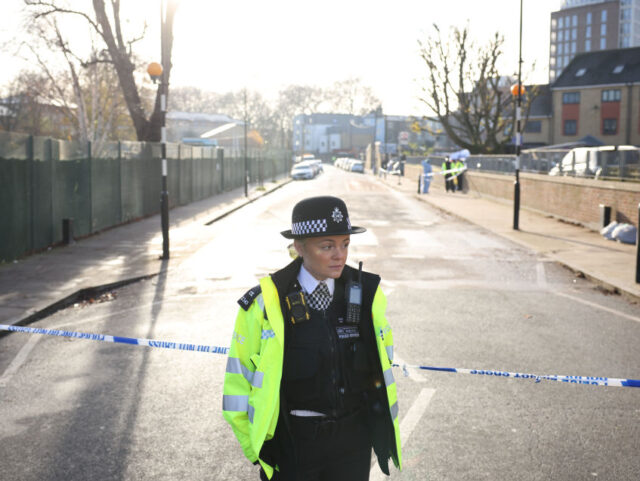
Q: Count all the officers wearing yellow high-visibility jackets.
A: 3